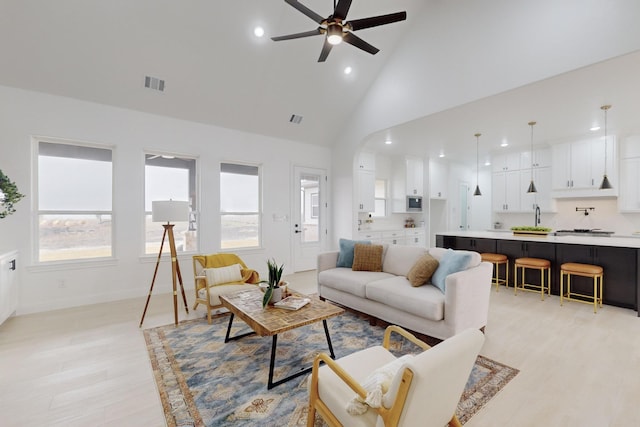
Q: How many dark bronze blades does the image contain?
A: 6